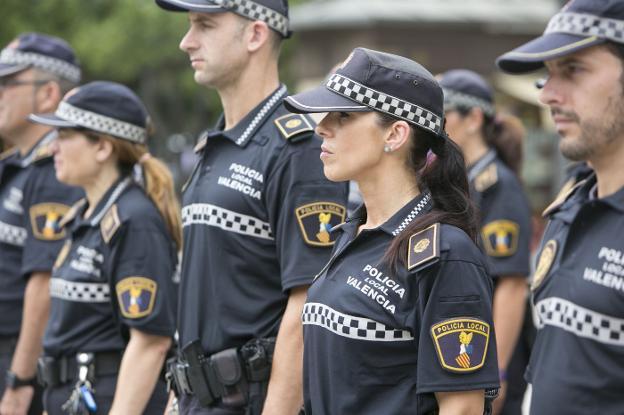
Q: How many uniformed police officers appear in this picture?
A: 6